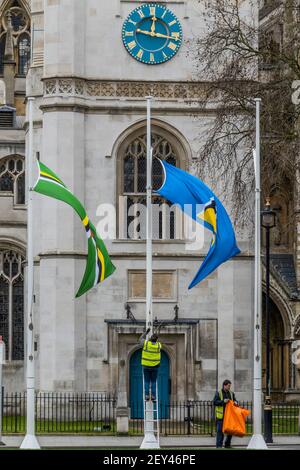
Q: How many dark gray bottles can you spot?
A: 0